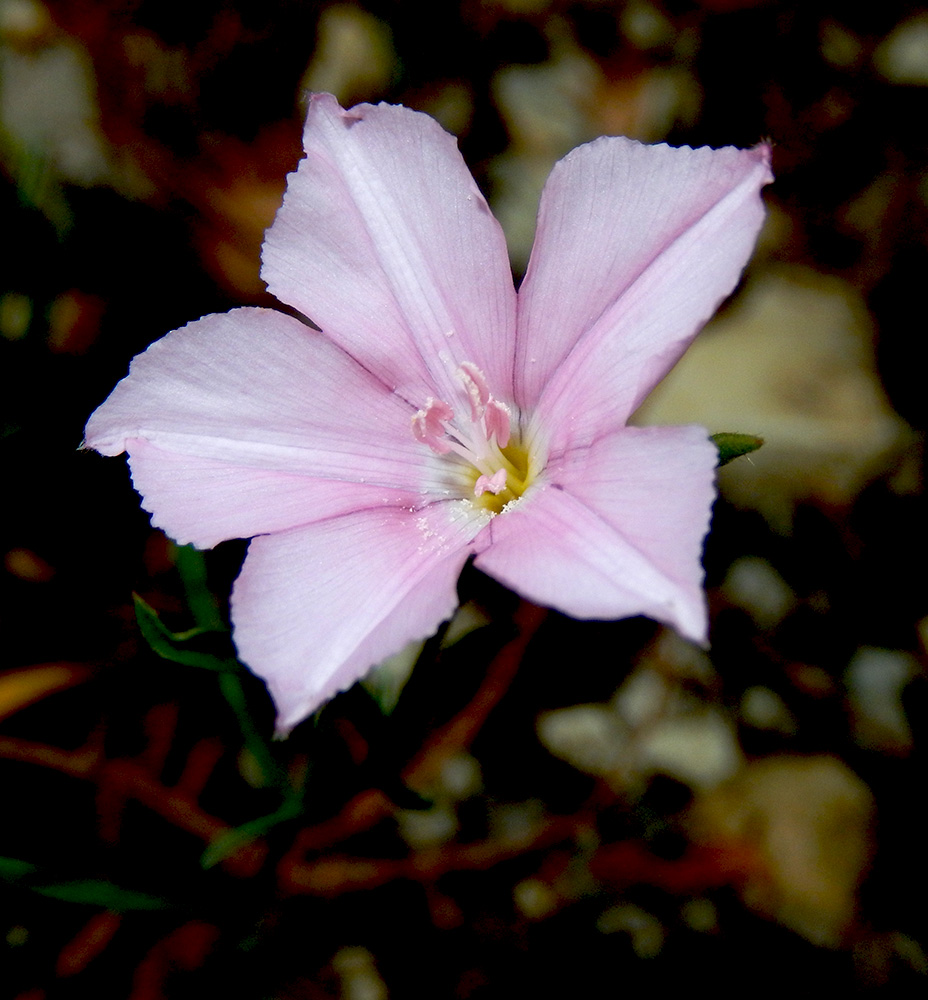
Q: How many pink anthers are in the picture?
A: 5